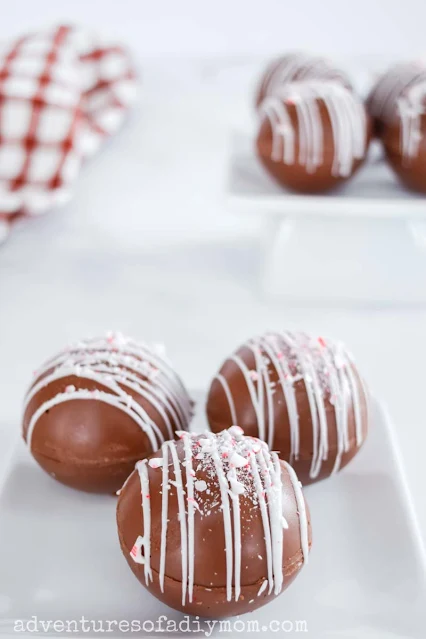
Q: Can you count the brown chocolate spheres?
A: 7